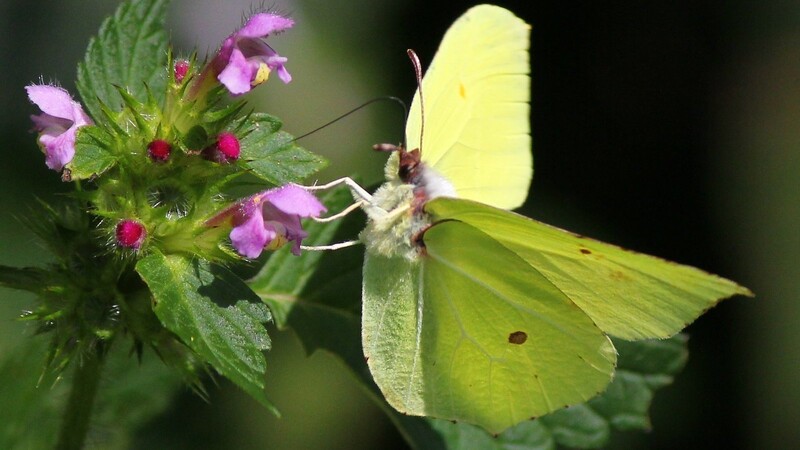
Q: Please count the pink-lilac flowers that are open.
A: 3